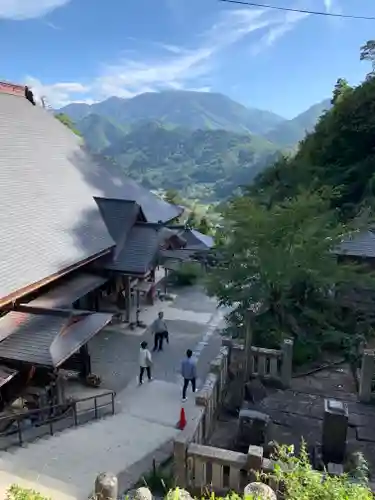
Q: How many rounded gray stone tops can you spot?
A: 4